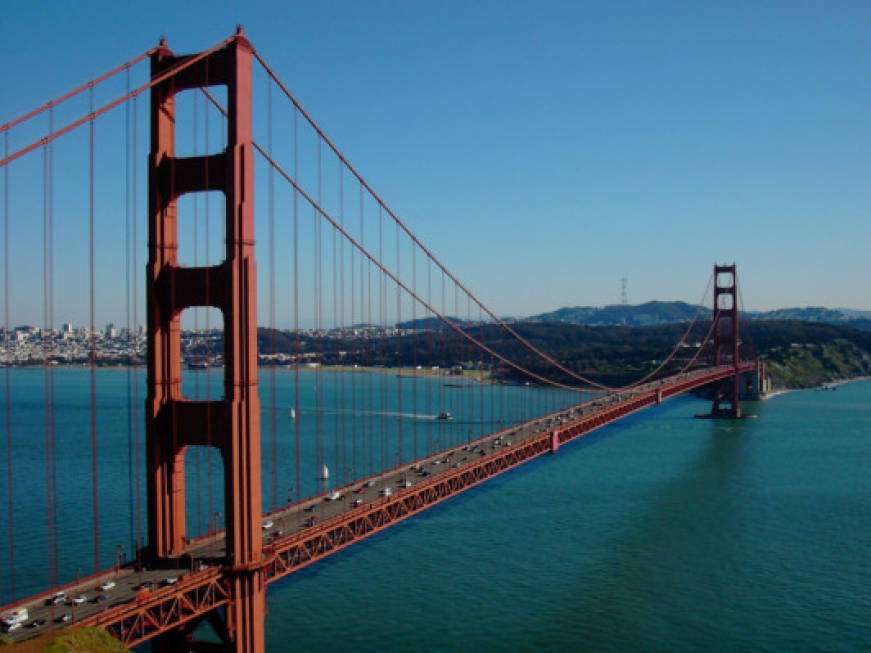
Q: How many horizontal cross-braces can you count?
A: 8